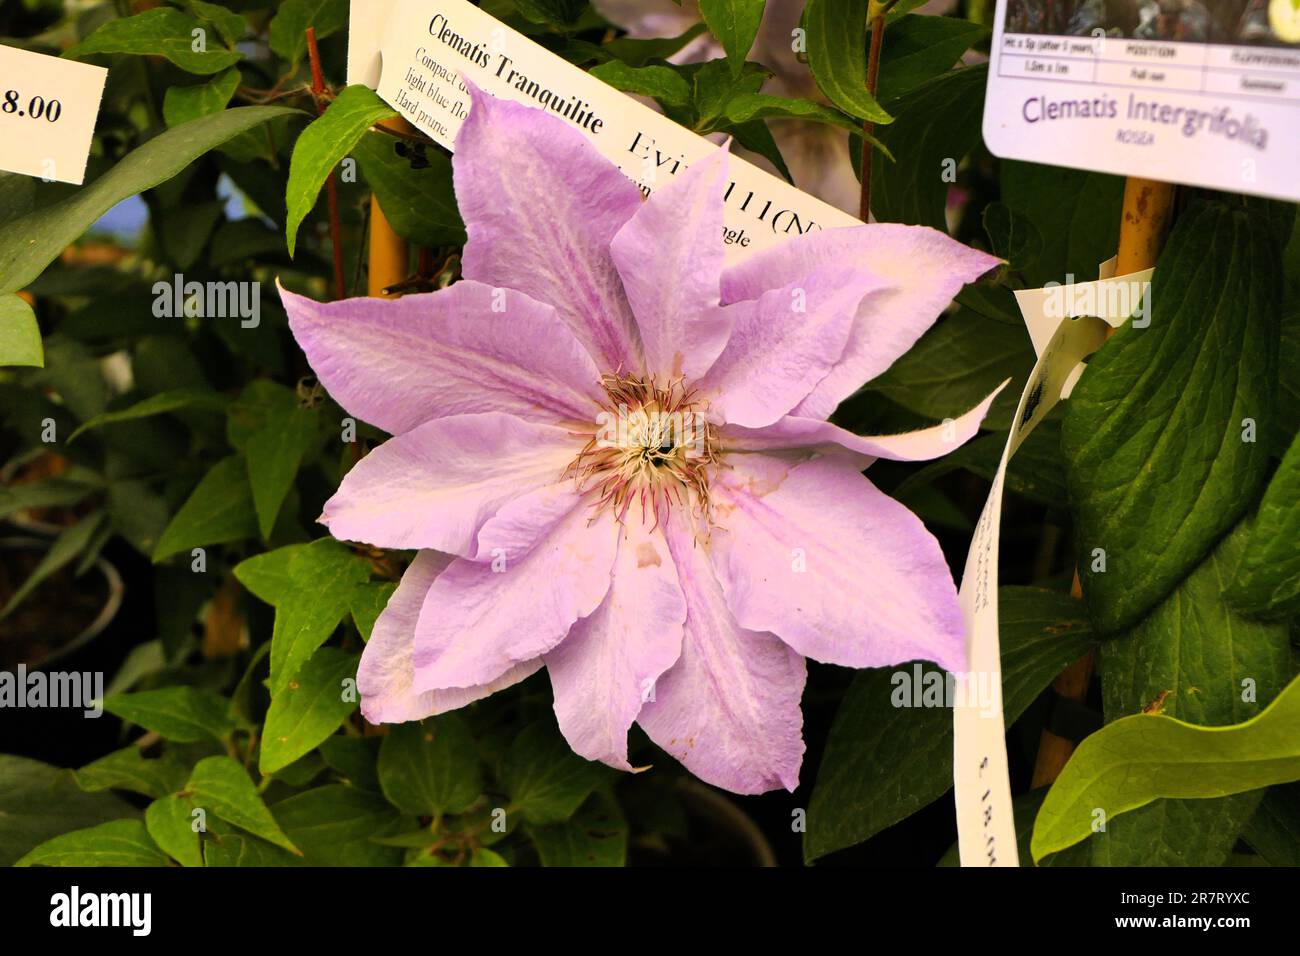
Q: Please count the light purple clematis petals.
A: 12